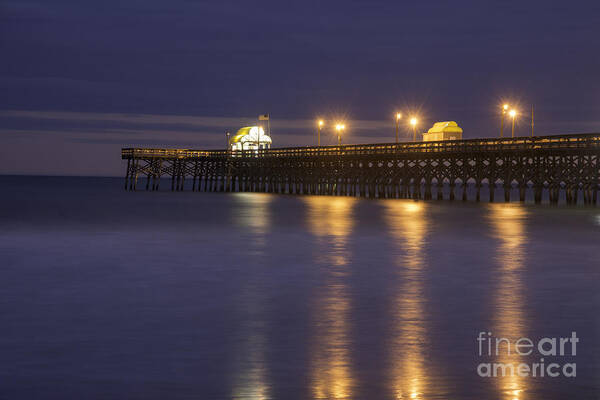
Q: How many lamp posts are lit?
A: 6